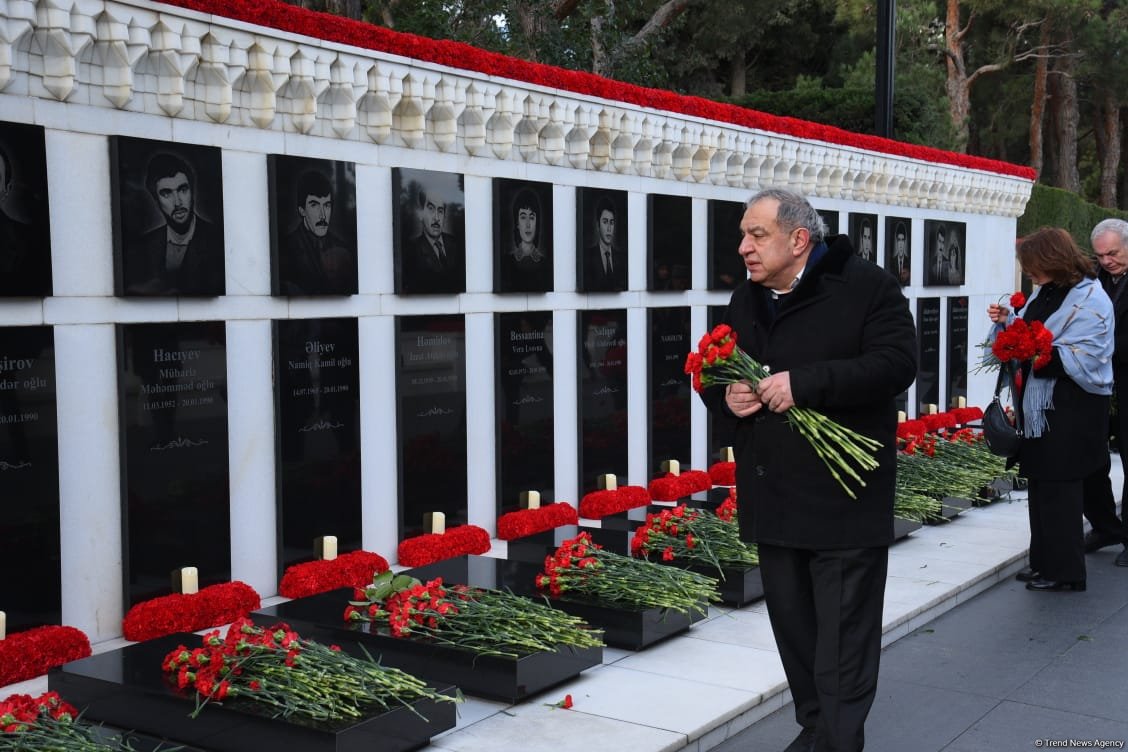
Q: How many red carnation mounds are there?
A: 11